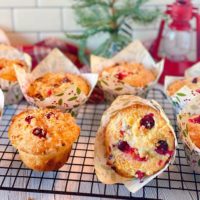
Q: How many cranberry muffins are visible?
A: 7